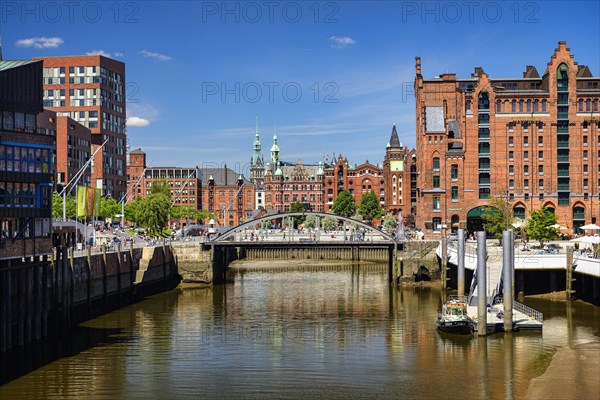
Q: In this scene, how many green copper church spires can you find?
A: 2